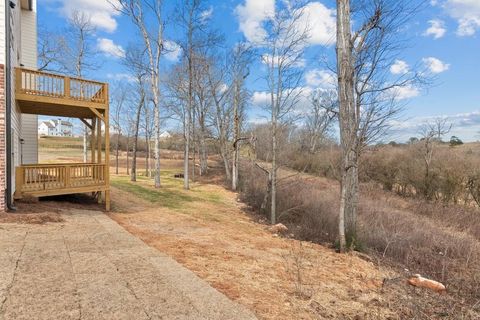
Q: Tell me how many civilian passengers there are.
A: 0